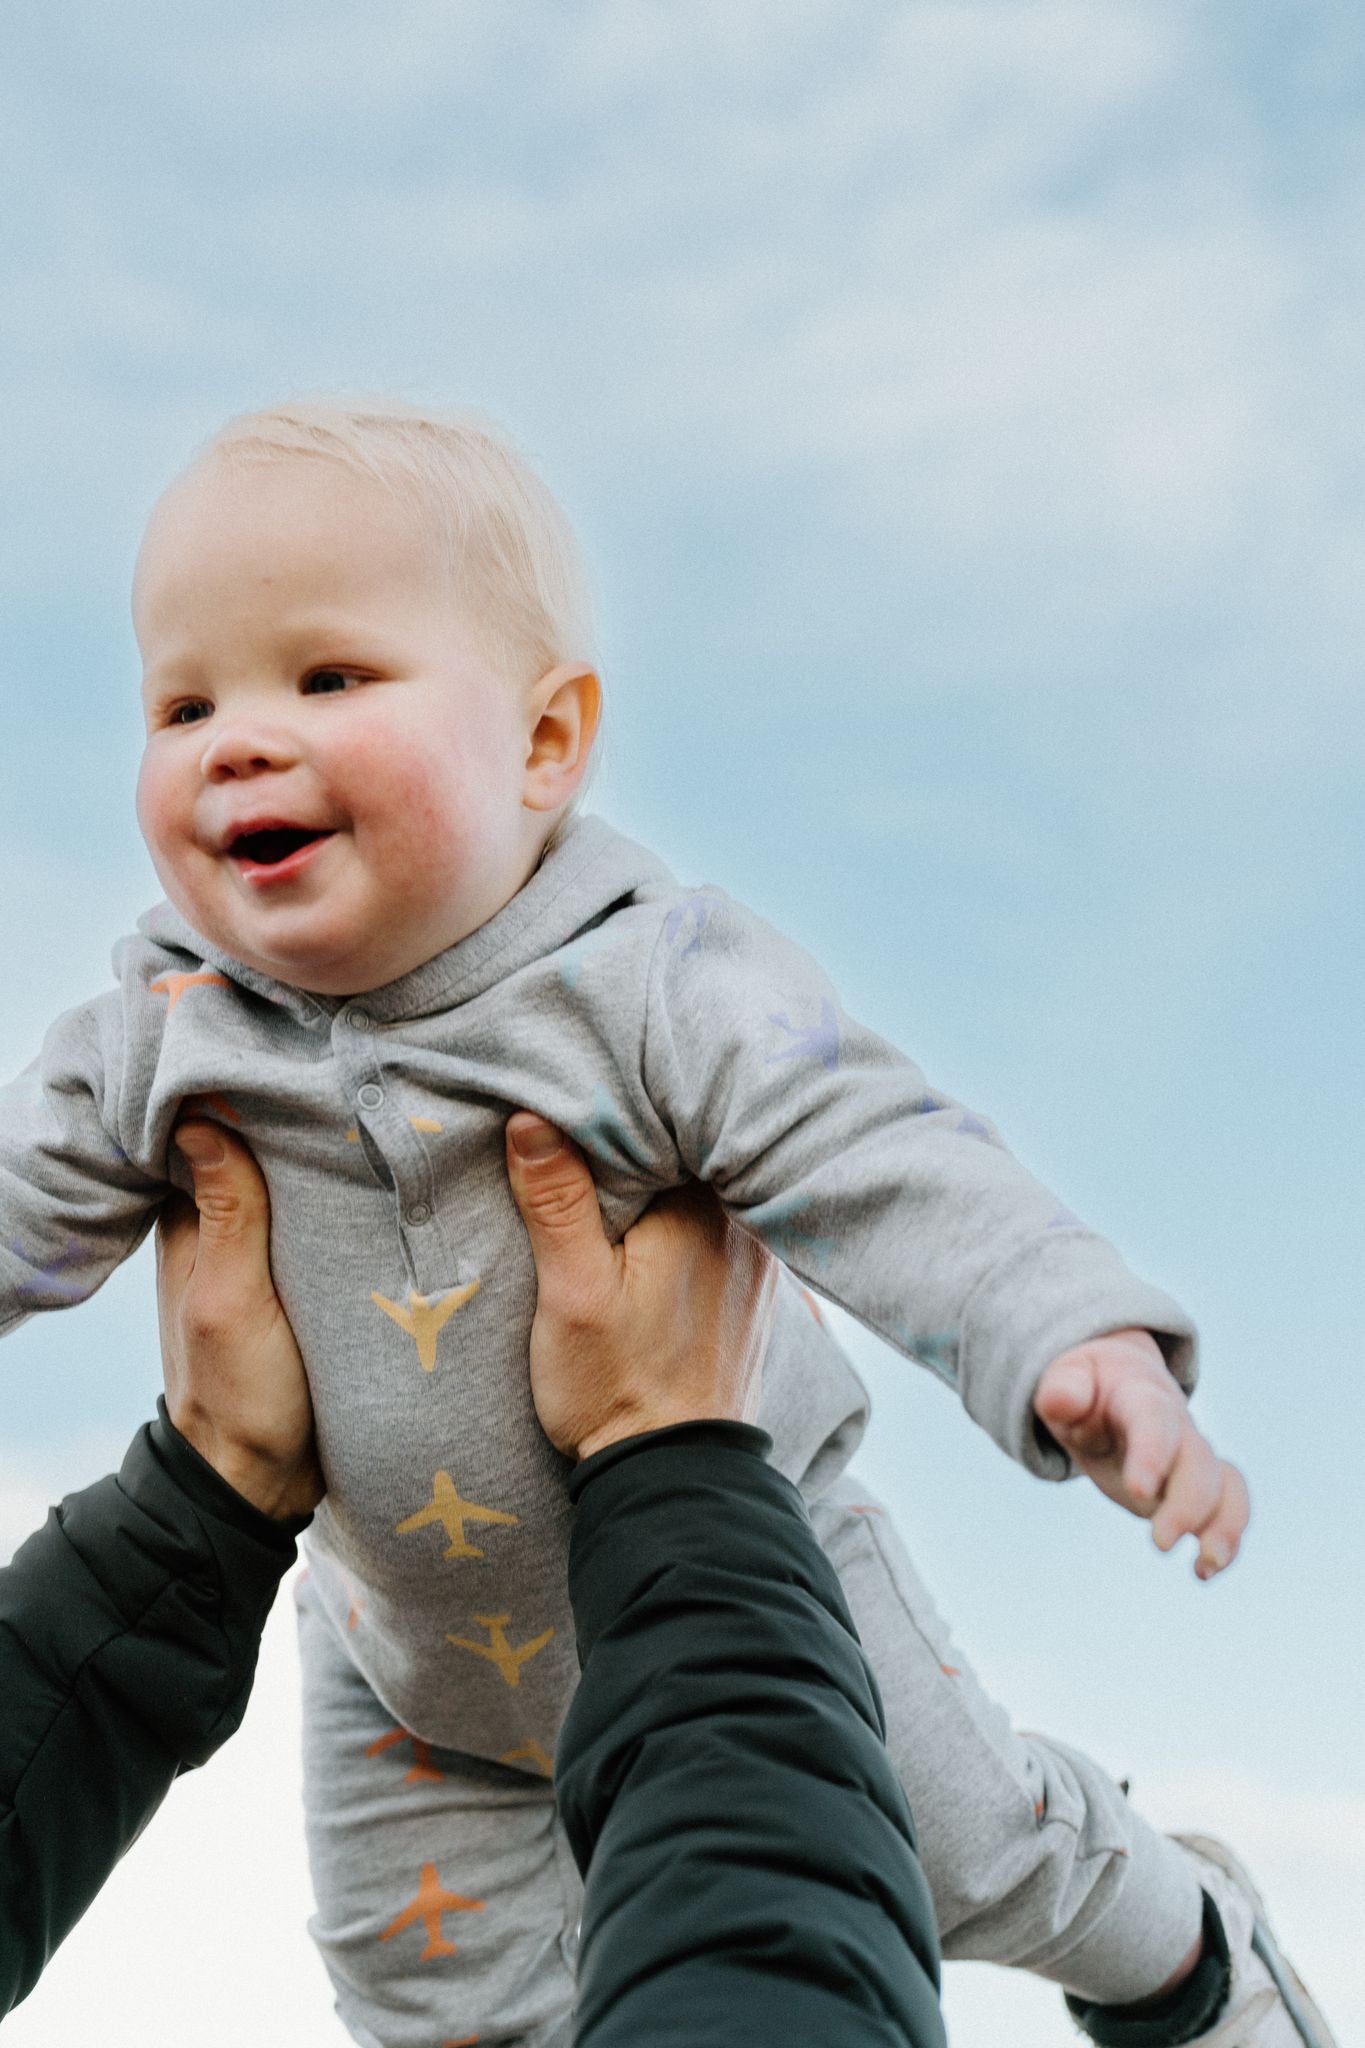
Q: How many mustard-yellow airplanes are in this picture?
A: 5